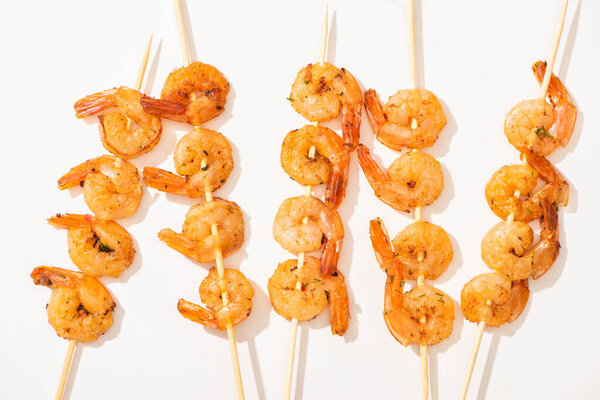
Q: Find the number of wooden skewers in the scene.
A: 5